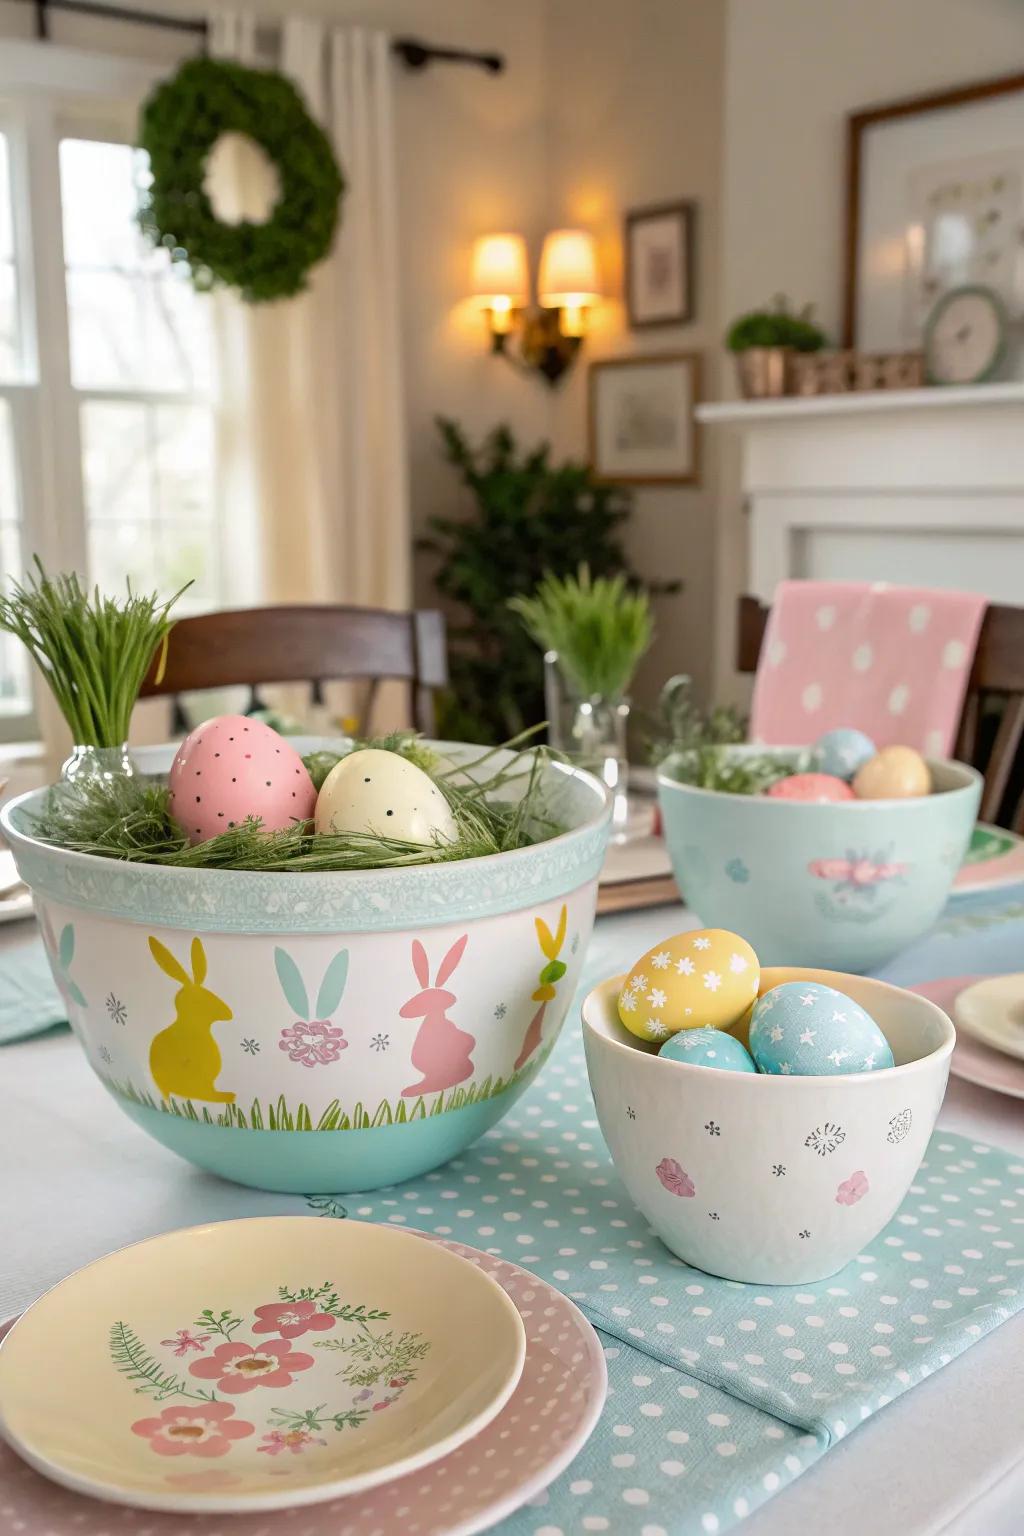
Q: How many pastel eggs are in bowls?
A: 8